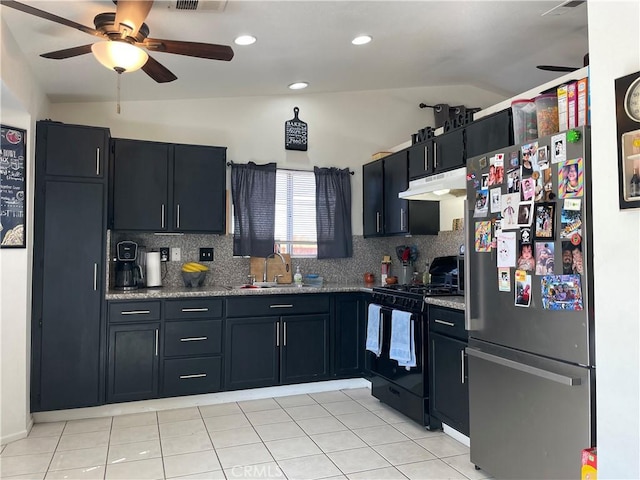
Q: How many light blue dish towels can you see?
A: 2